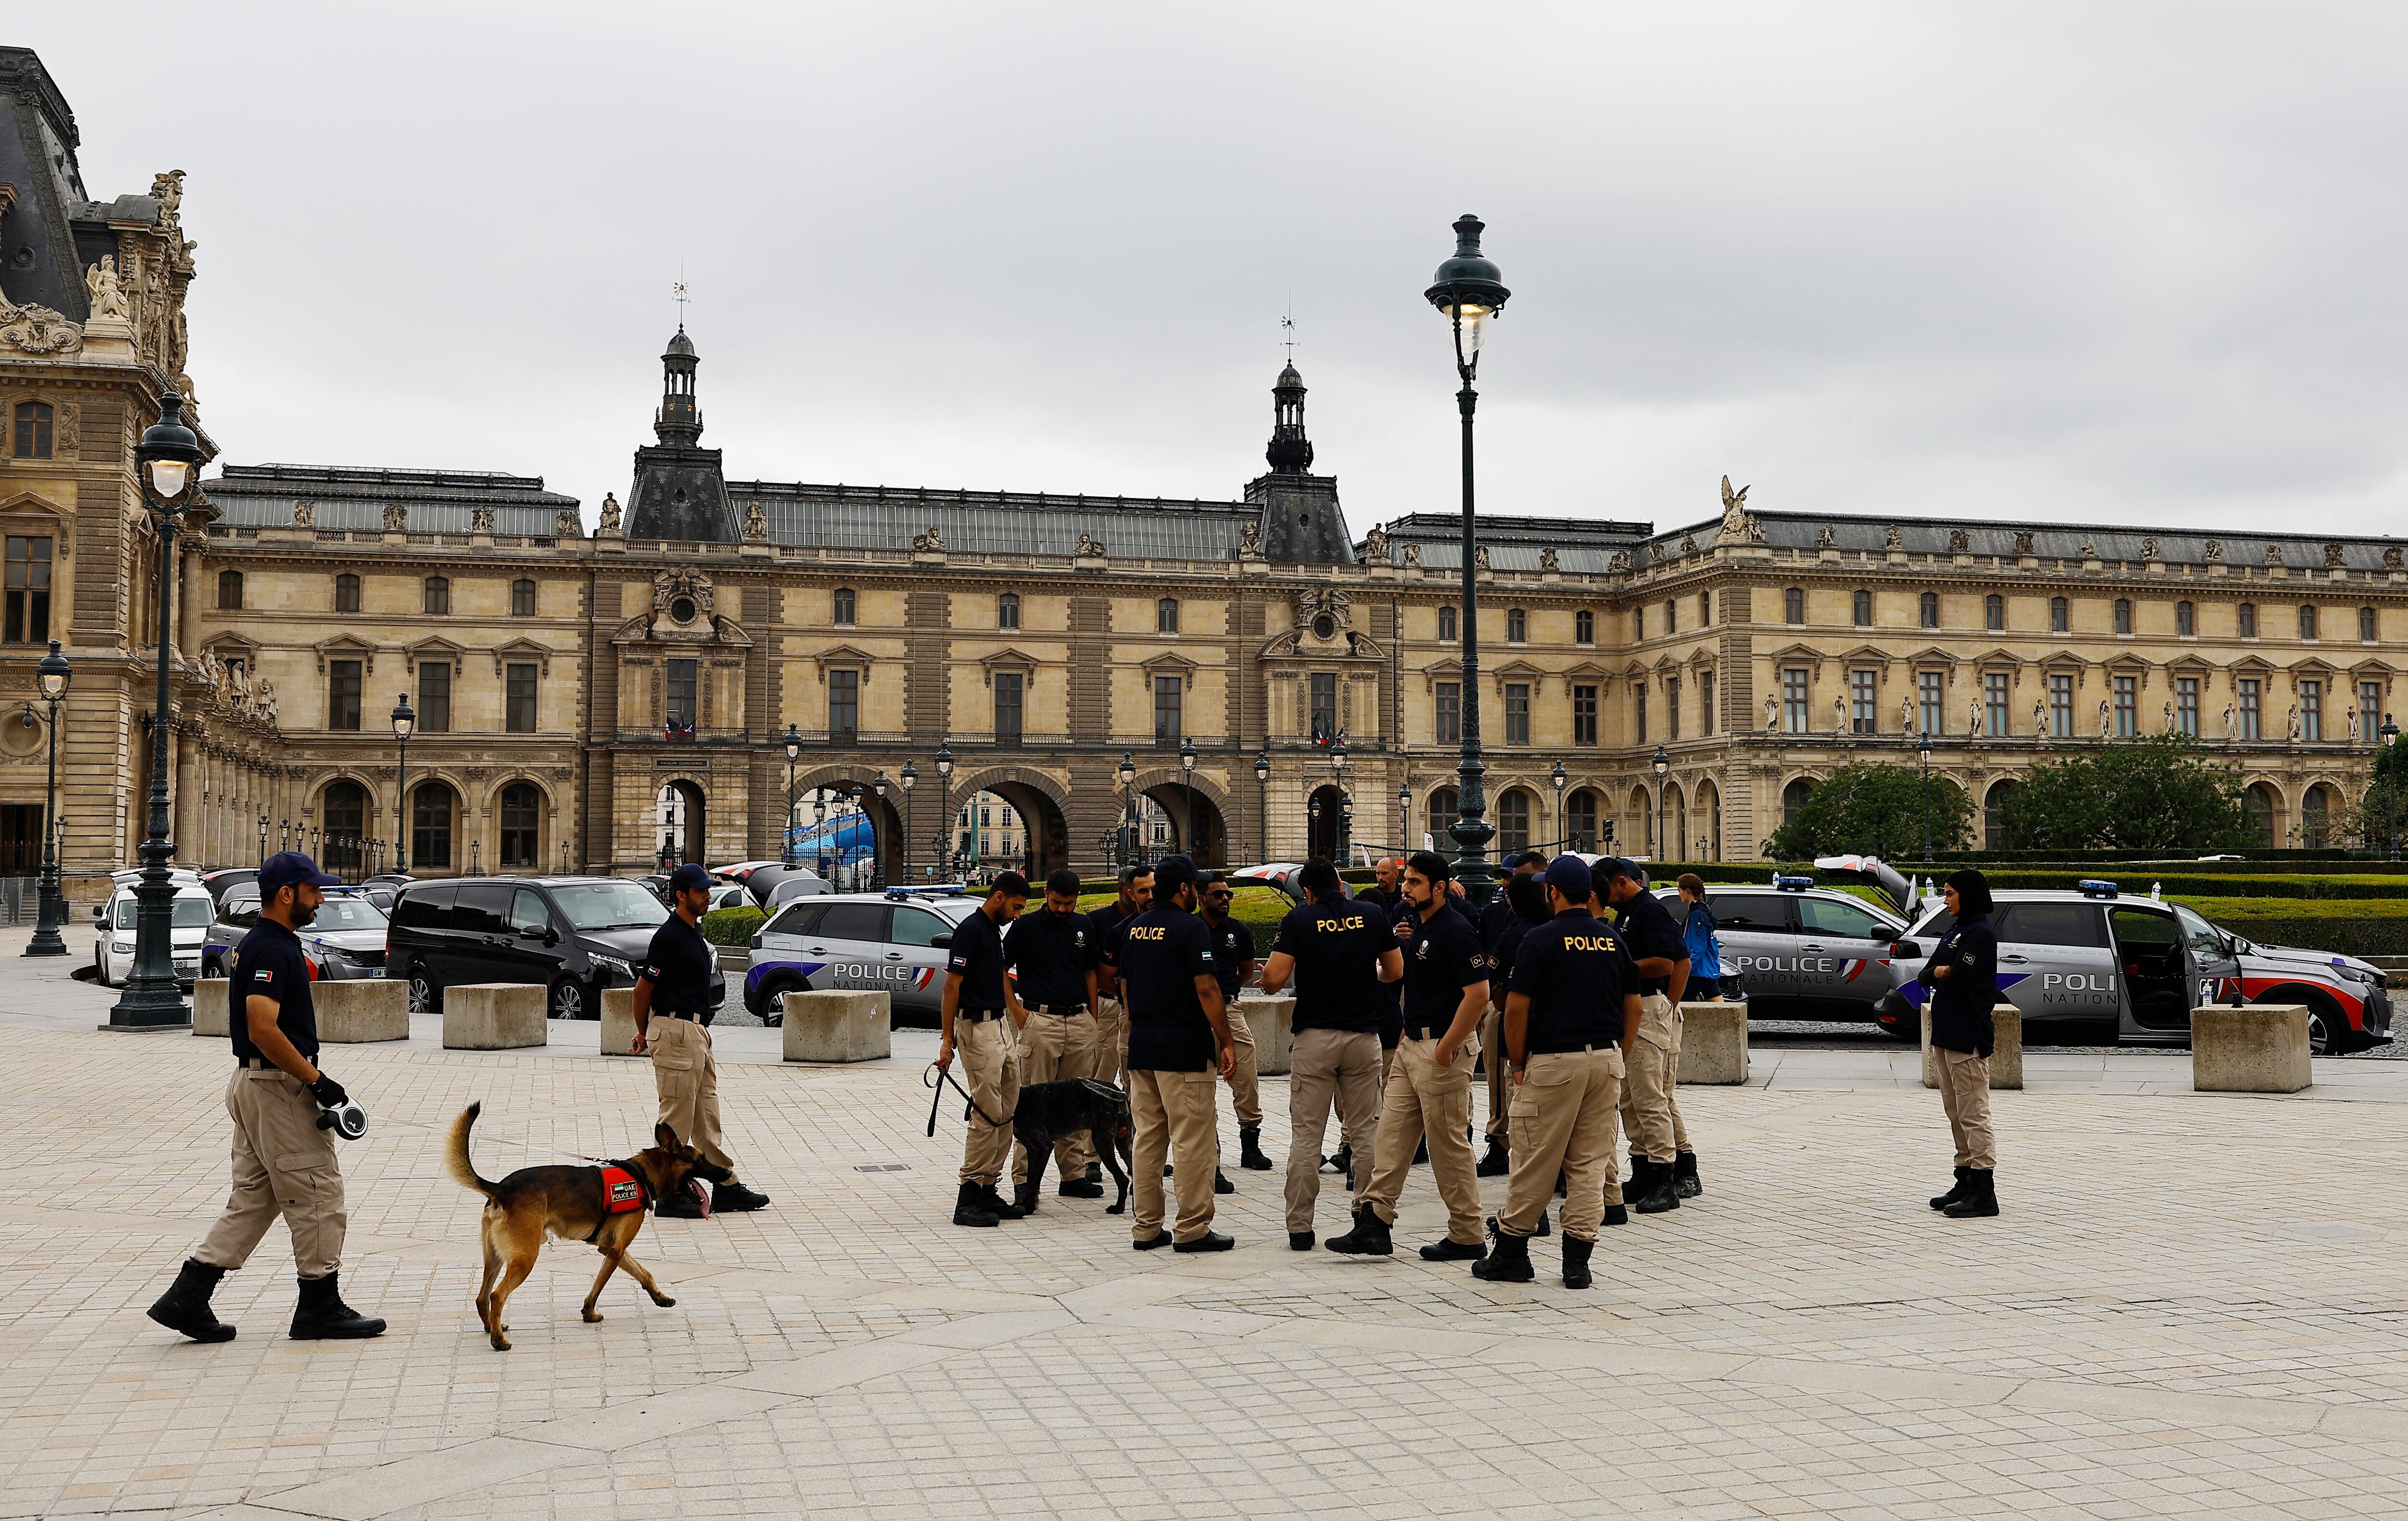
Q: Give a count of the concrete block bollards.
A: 9